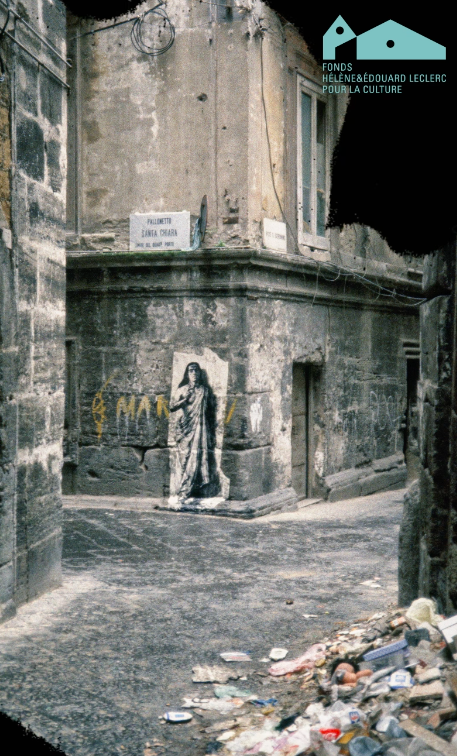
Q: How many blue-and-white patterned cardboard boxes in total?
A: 1